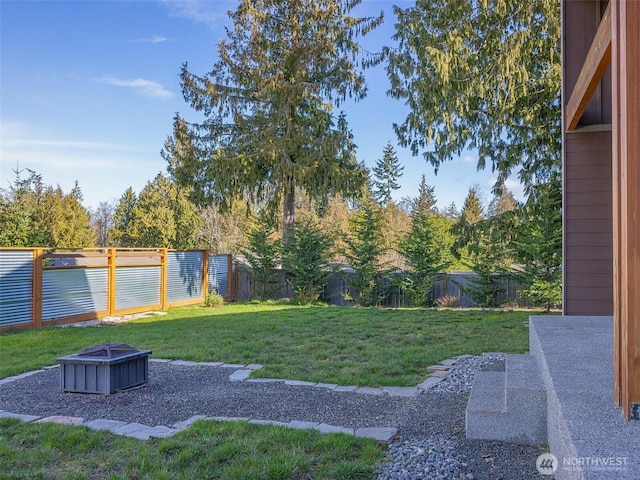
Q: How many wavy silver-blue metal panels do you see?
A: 5